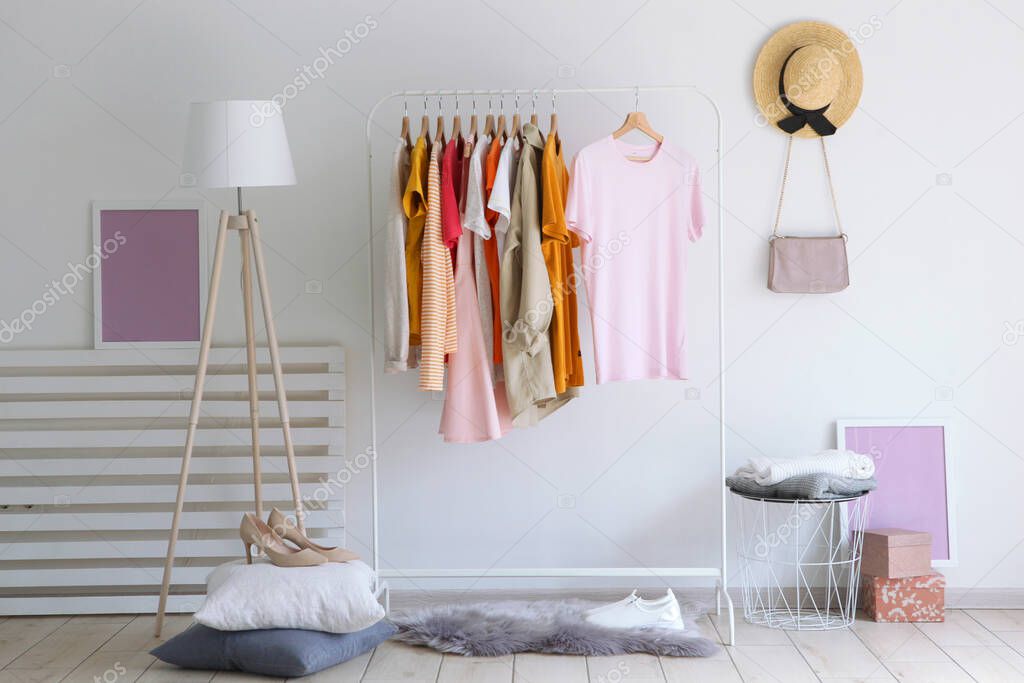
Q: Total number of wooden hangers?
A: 11